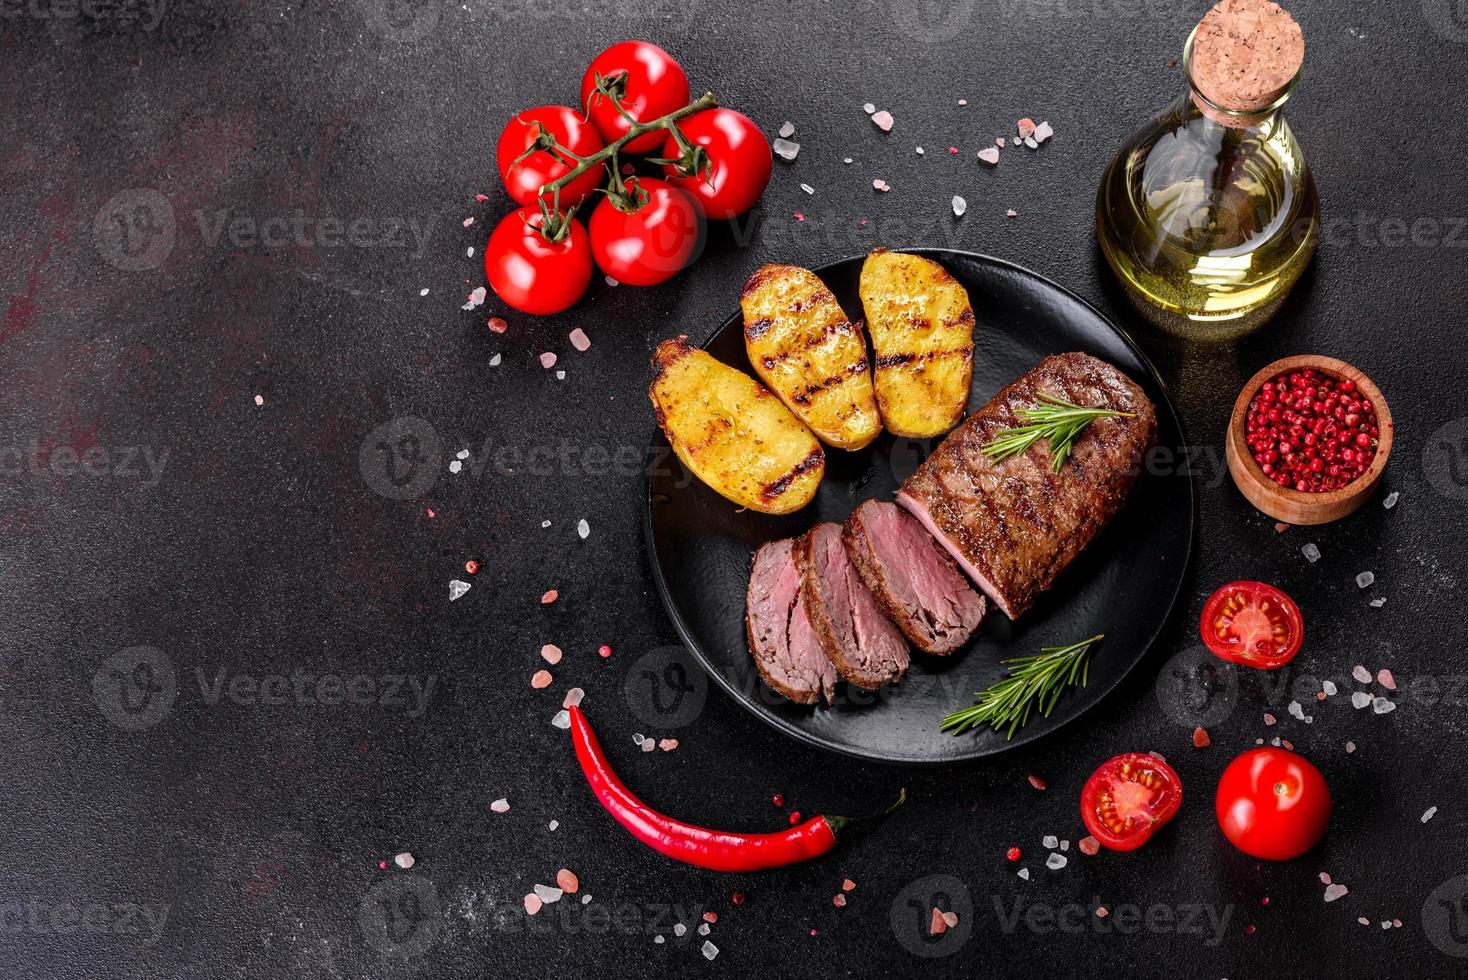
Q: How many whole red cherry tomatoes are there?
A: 6